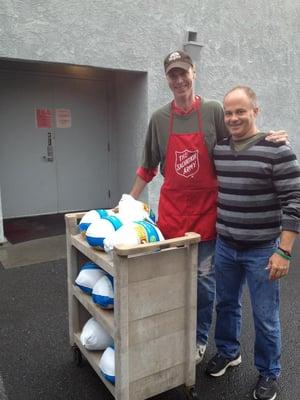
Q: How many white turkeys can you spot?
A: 8